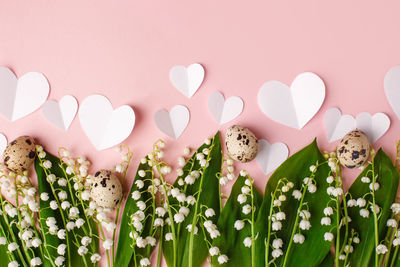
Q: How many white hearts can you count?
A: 12